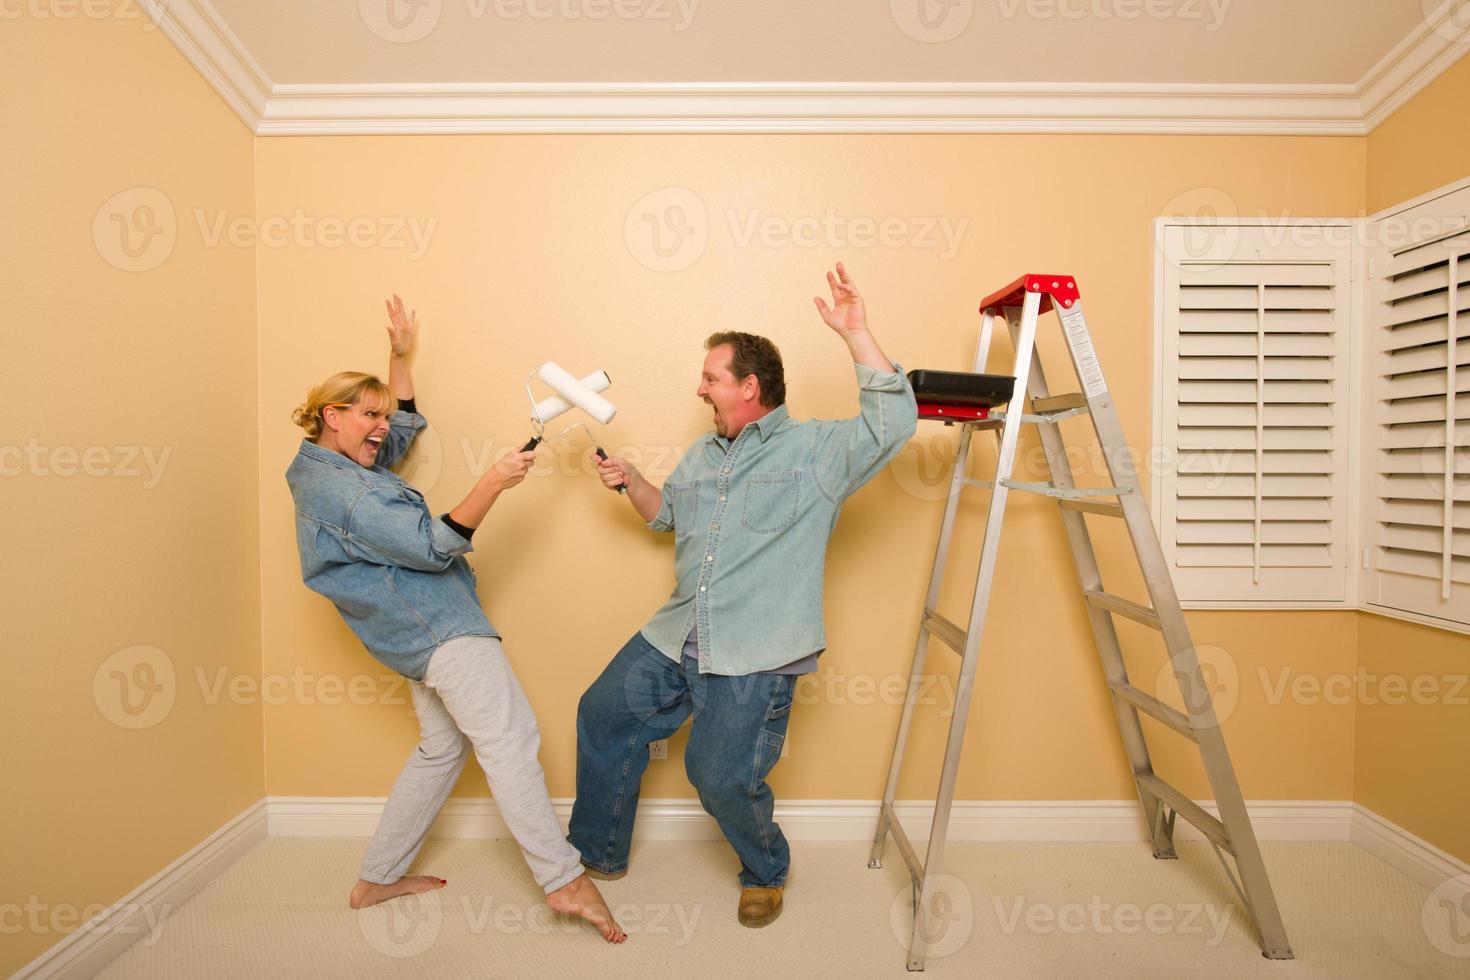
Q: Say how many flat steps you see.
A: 5